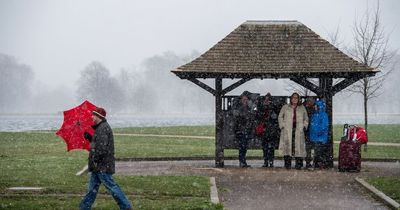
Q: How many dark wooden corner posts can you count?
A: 2